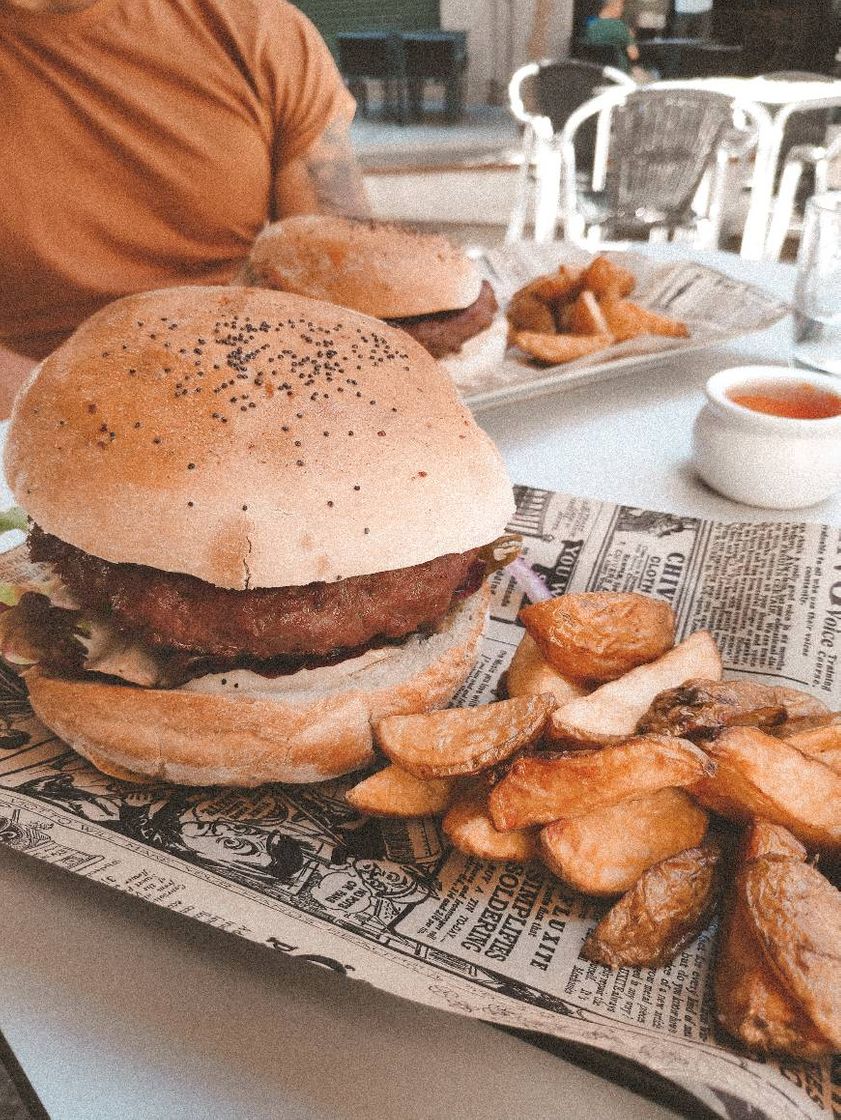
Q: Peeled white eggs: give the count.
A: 0